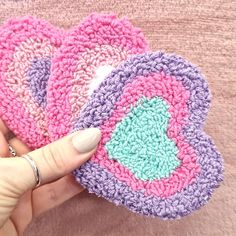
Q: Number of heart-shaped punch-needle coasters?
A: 3